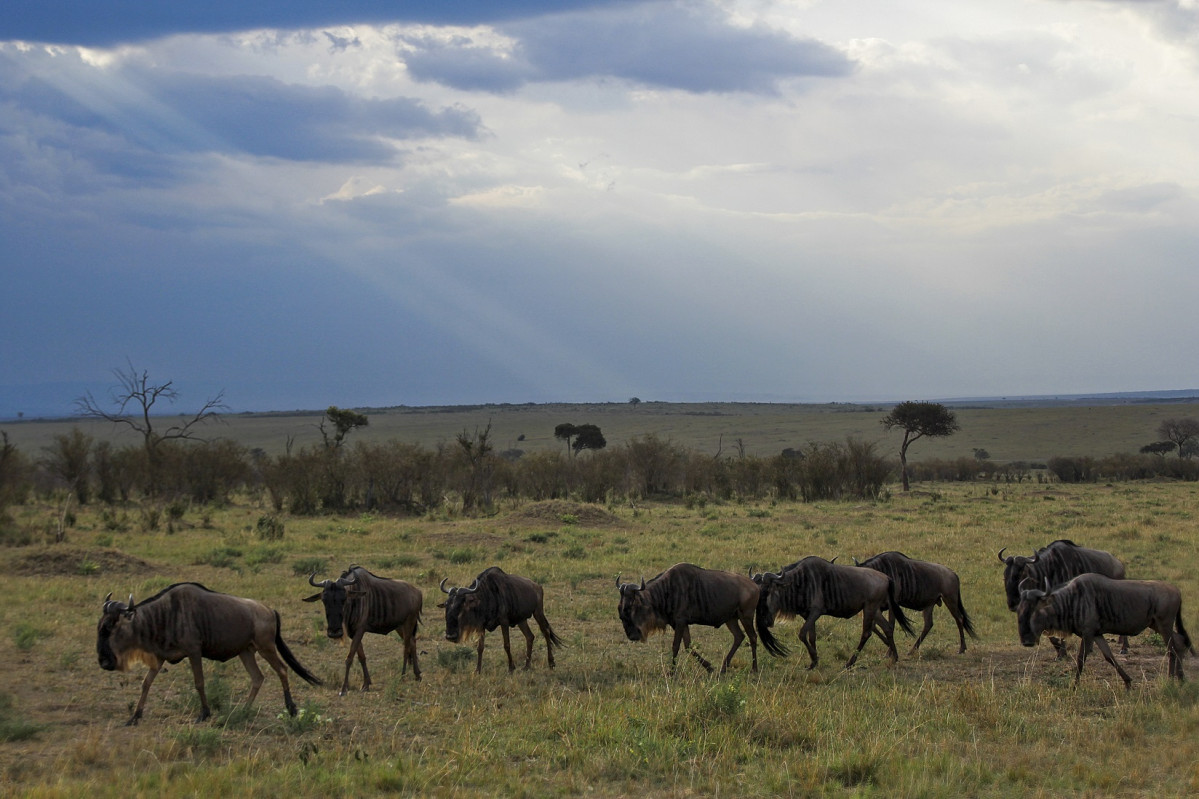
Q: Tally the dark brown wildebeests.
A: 8